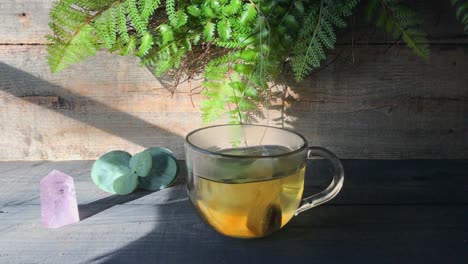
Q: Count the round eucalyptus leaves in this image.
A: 4